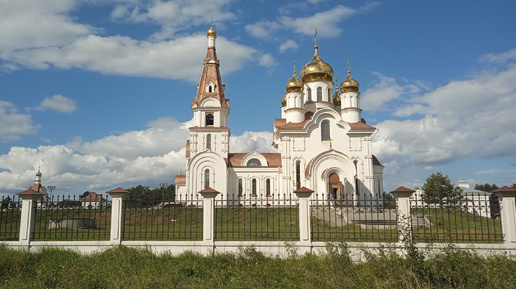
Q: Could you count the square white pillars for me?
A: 6